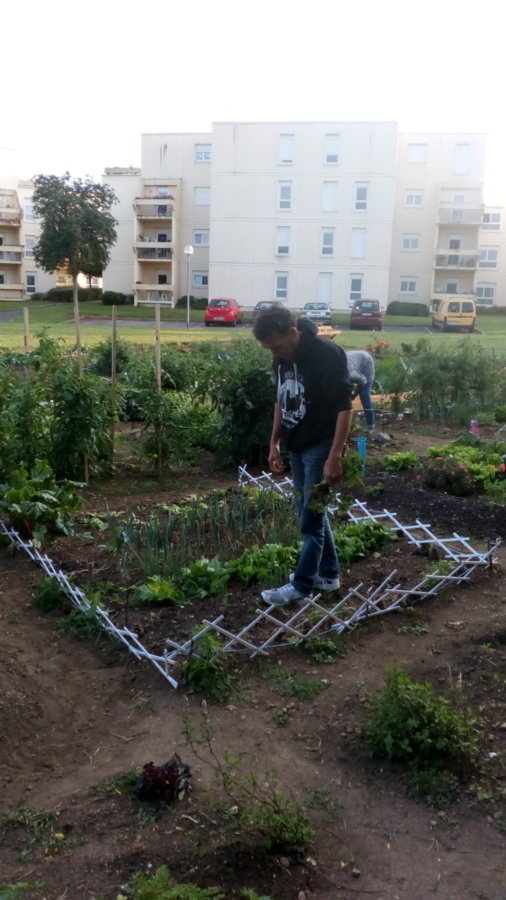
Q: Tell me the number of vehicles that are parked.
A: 5